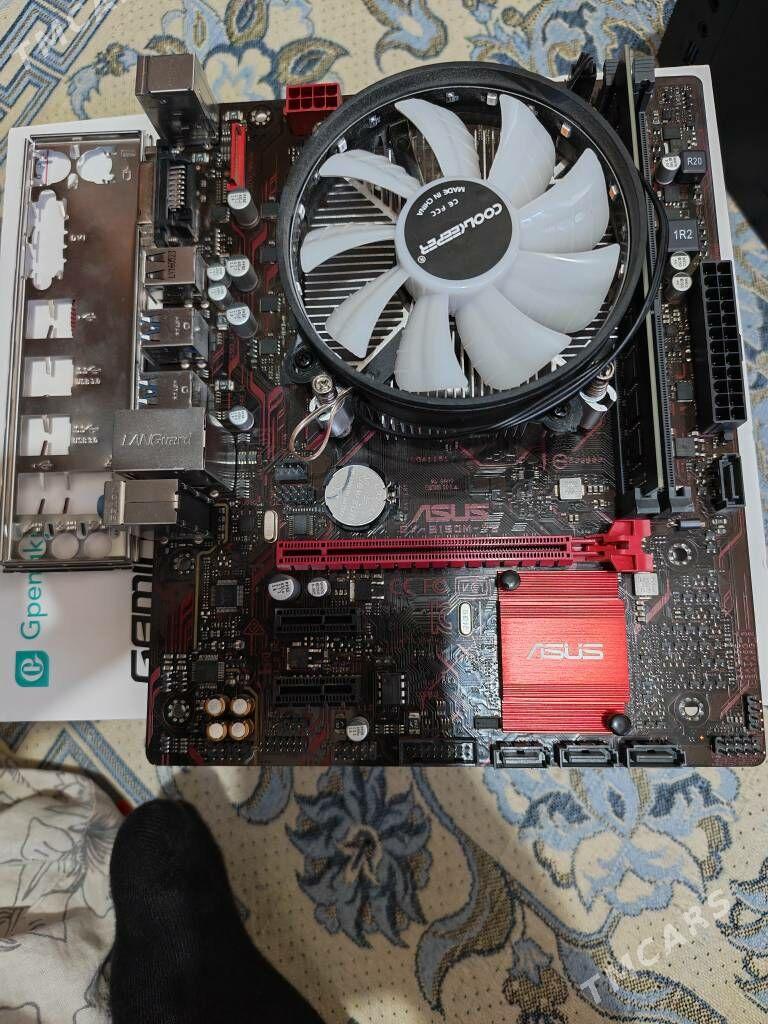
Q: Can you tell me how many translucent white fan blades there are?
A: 9